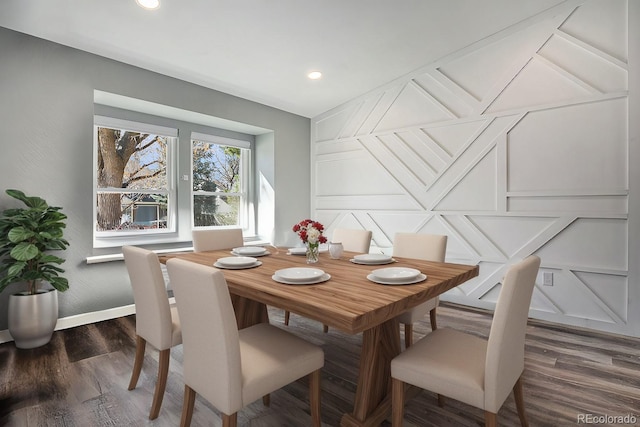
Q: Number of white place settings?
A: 6